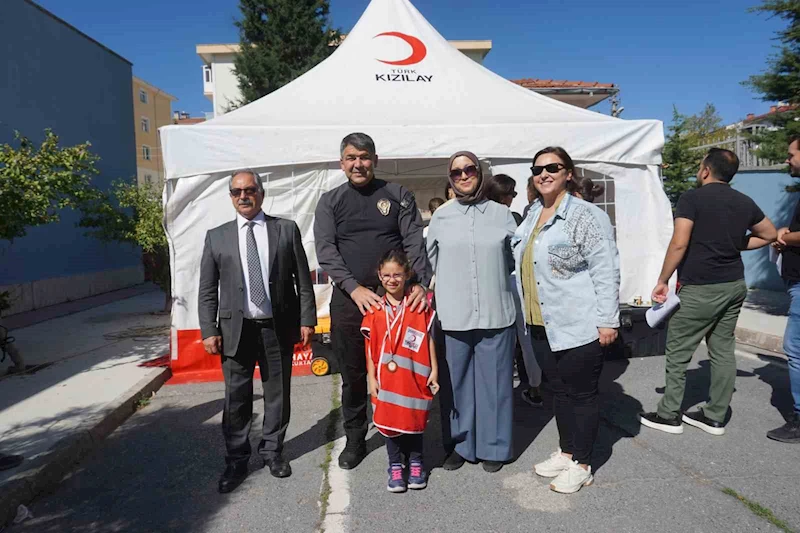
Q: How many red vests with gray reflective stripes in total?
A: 1